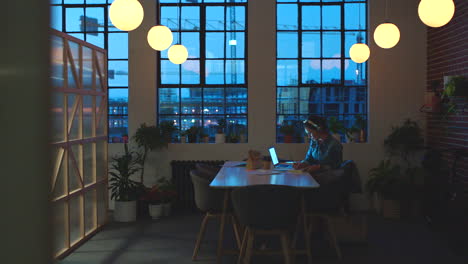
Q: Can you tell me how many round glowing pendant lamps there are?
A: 6